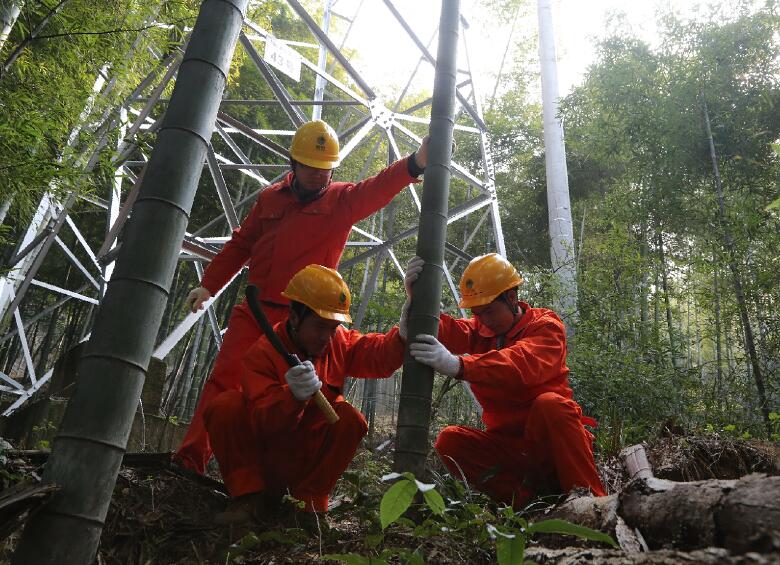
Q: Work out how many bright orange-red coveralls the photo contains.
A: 3